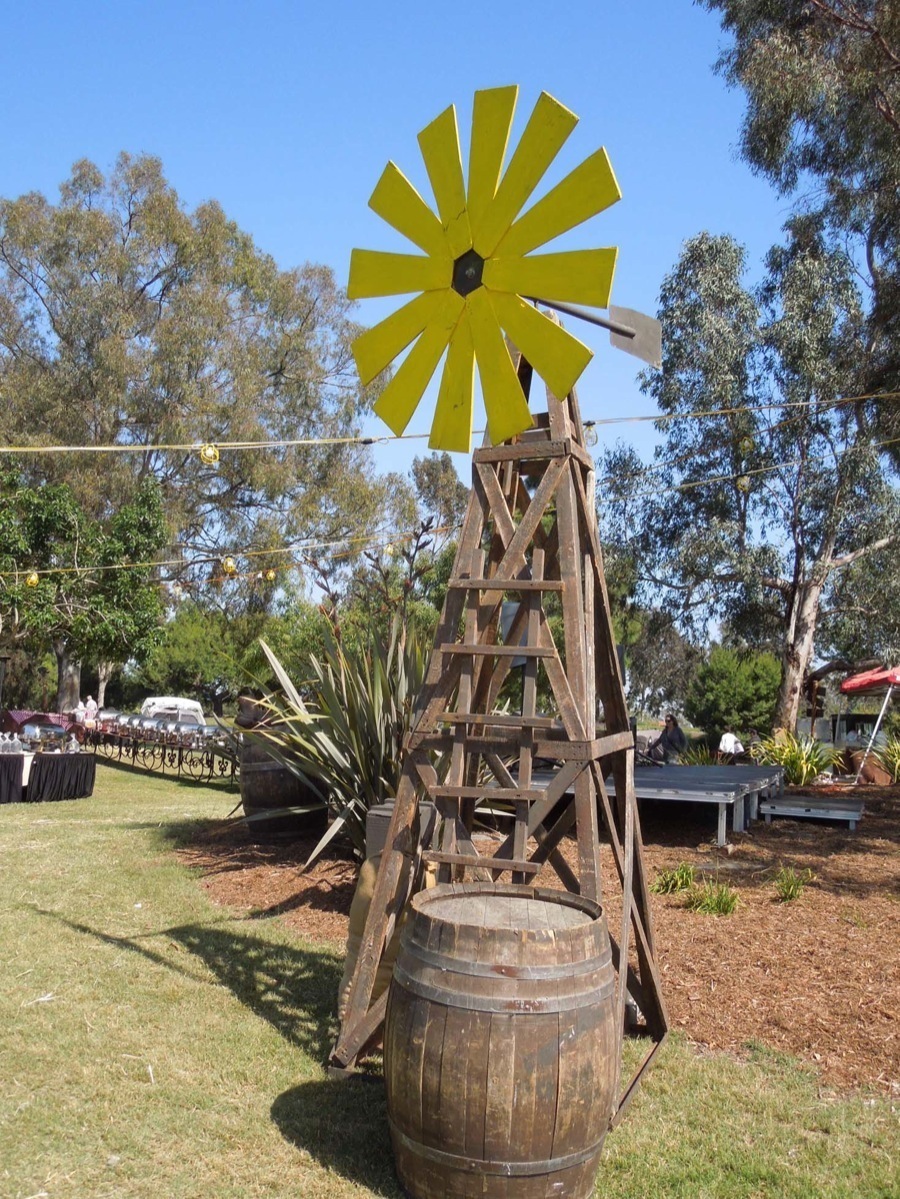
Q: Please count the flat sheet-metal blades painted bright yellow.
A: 12